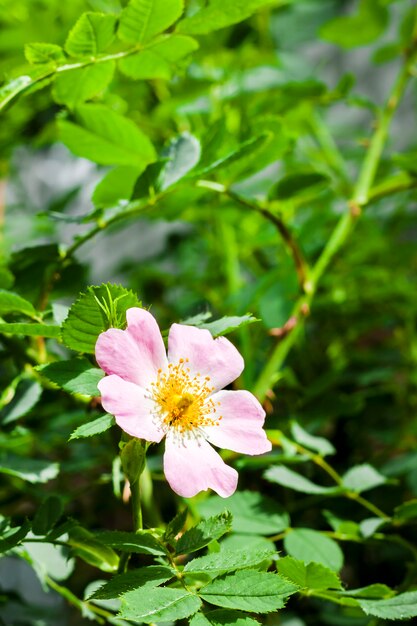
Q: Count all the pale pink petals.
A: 5